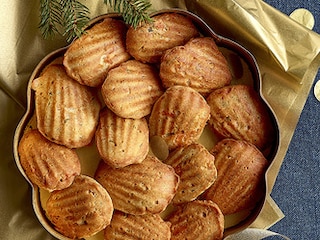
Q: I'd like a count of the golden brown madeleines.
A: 15